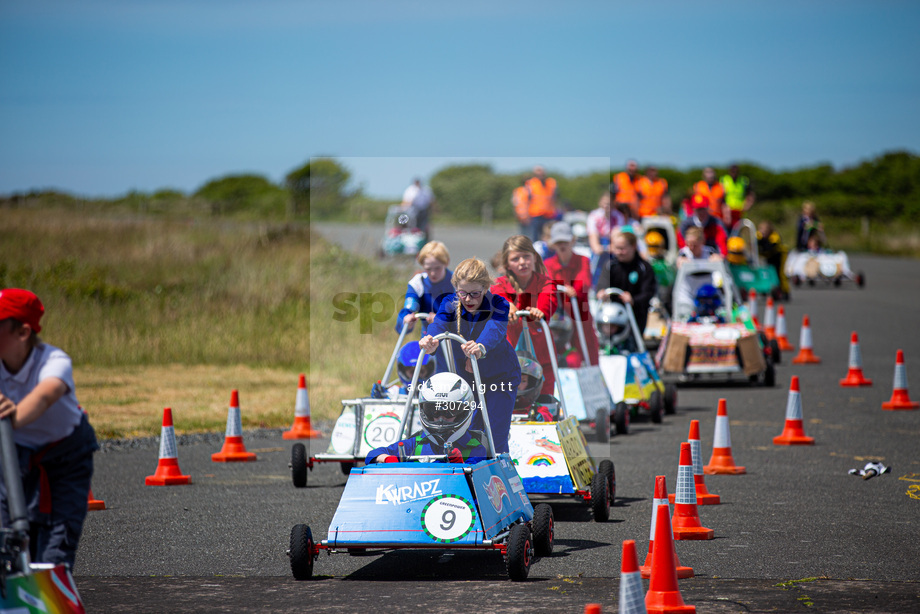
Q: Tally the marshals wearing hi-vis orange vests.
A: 5